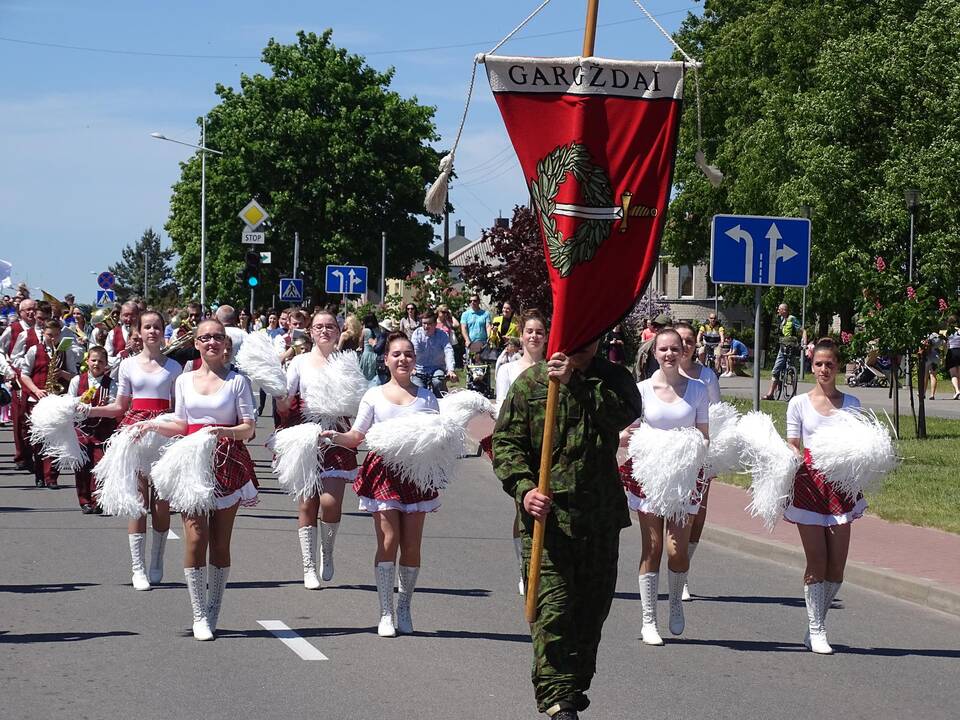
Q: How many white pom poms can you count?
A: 13